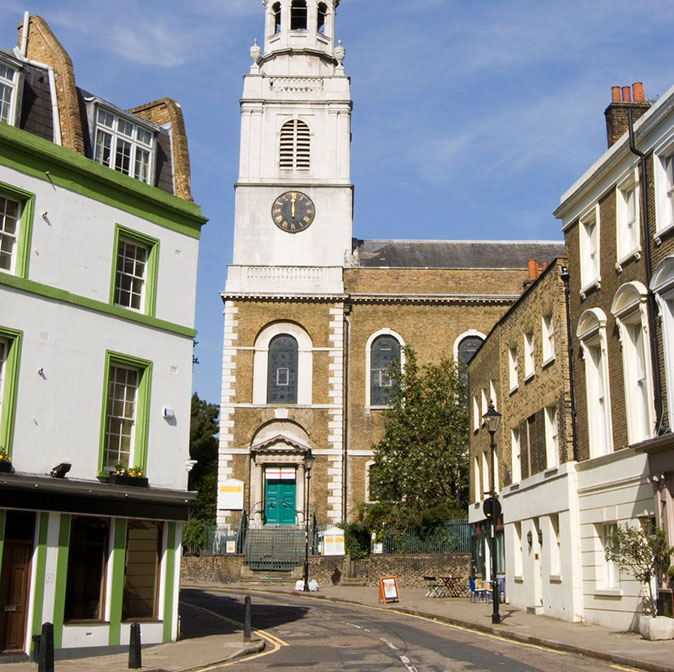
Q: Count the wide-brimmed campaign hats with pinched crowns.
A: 0